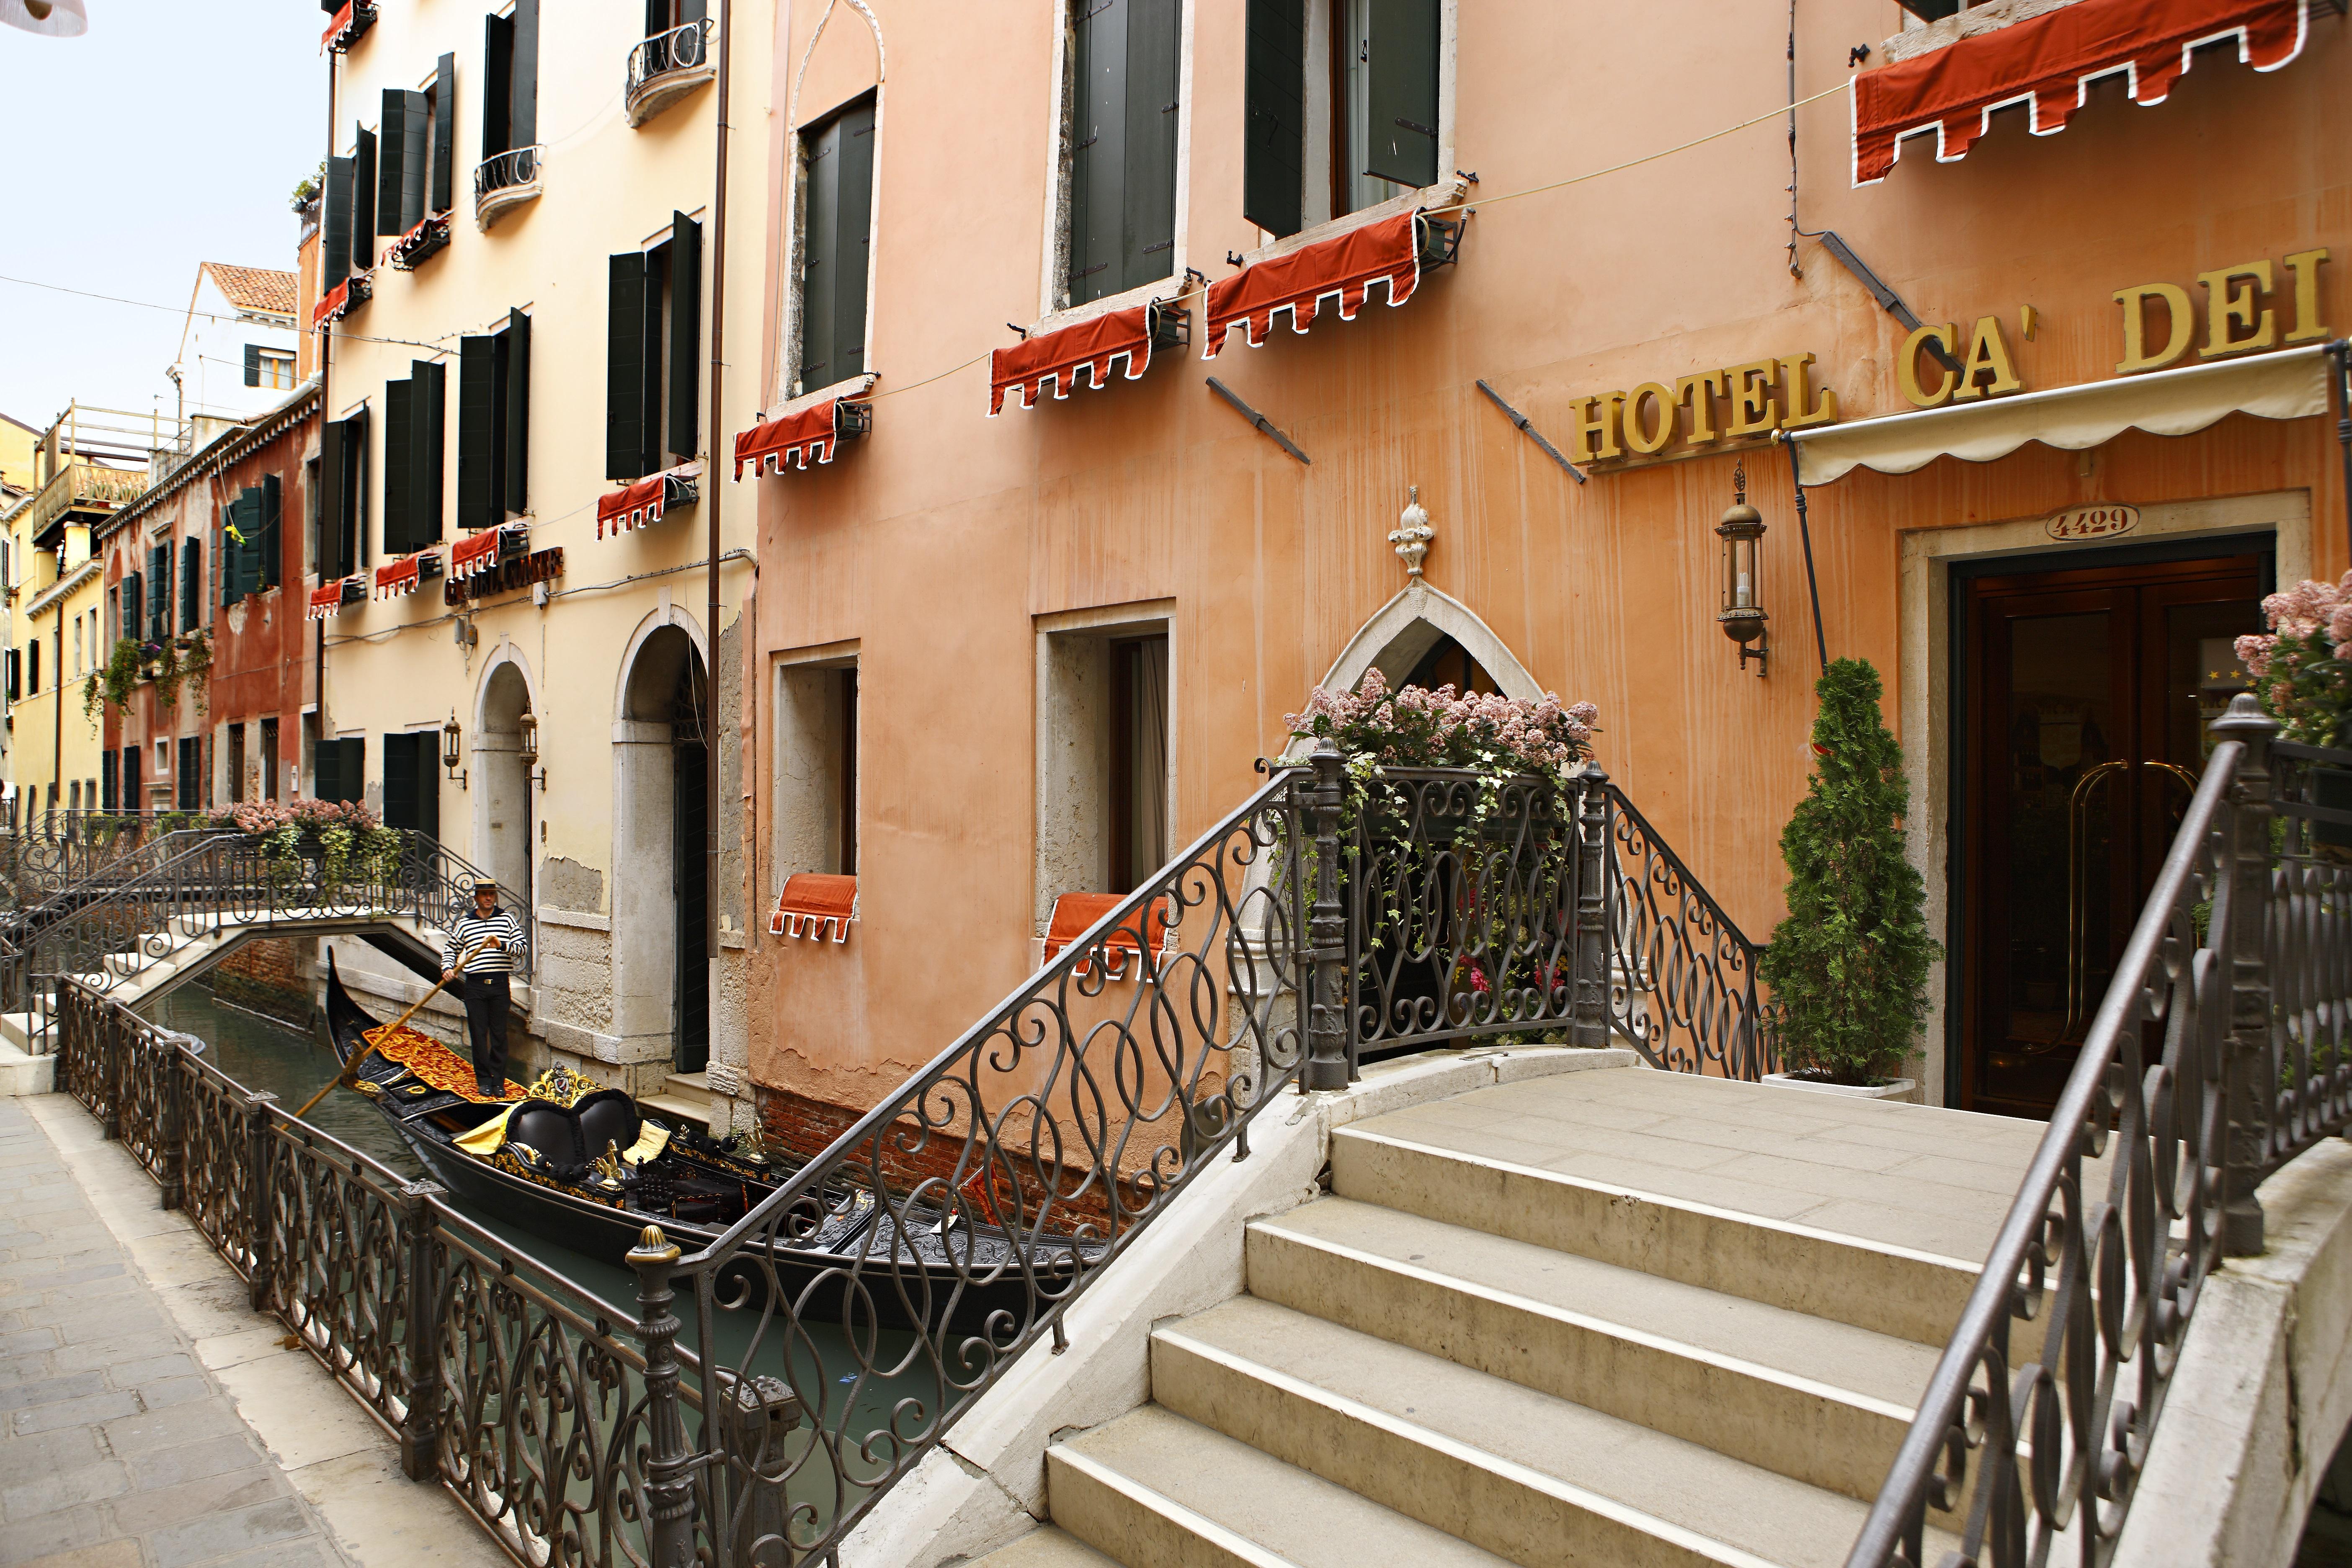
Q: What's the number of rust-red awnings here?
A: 13